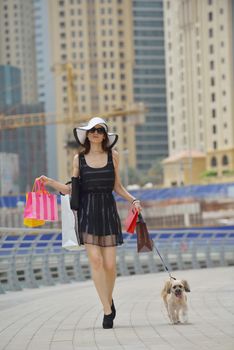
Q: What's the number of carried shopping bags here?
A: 5